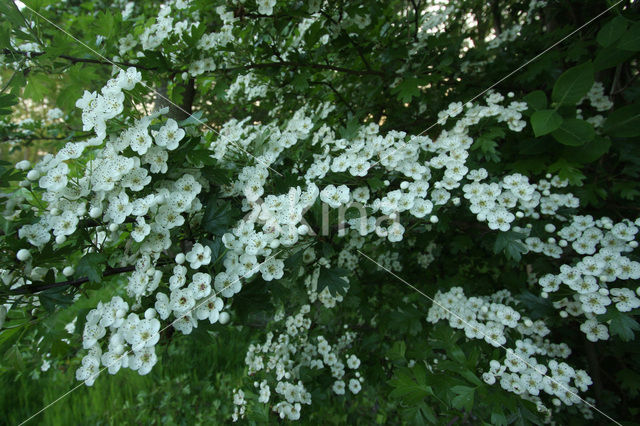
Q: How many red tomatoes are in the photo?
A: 0